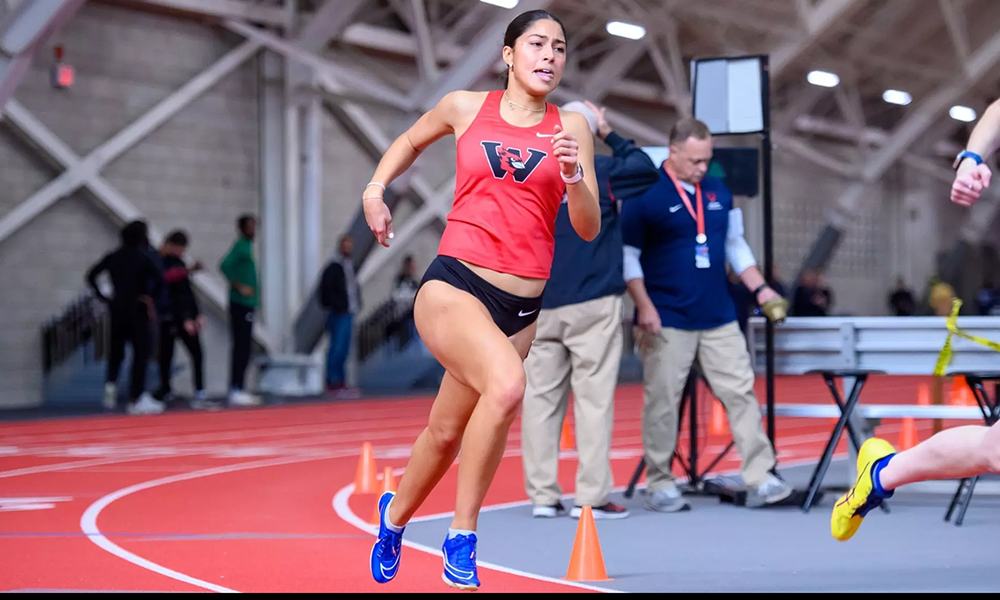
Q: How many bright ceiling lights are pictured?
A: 5